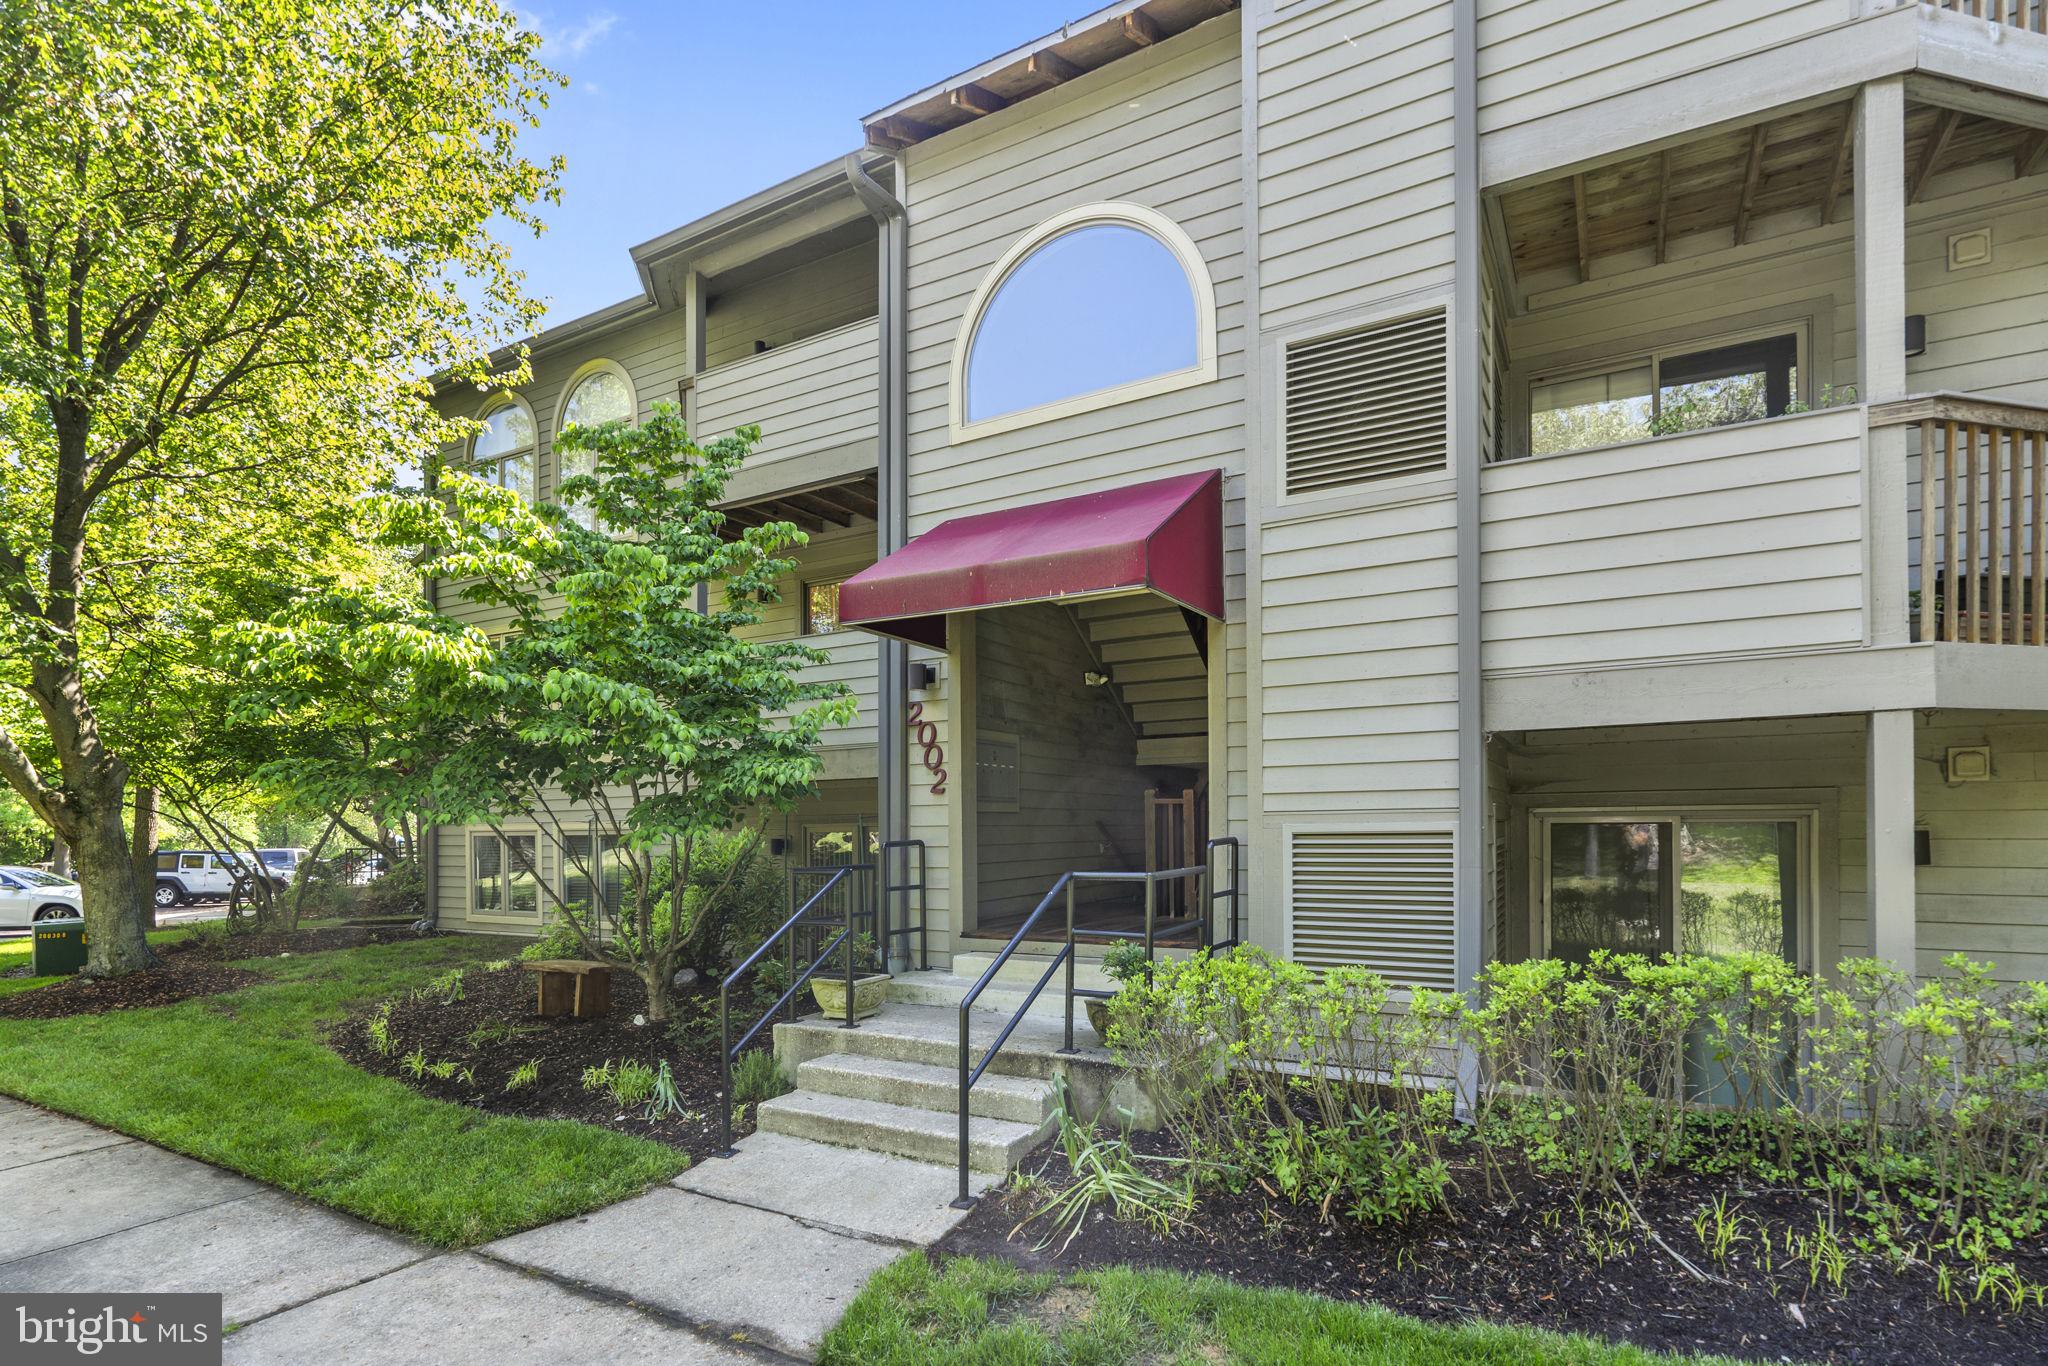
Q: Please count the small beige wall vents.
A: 2